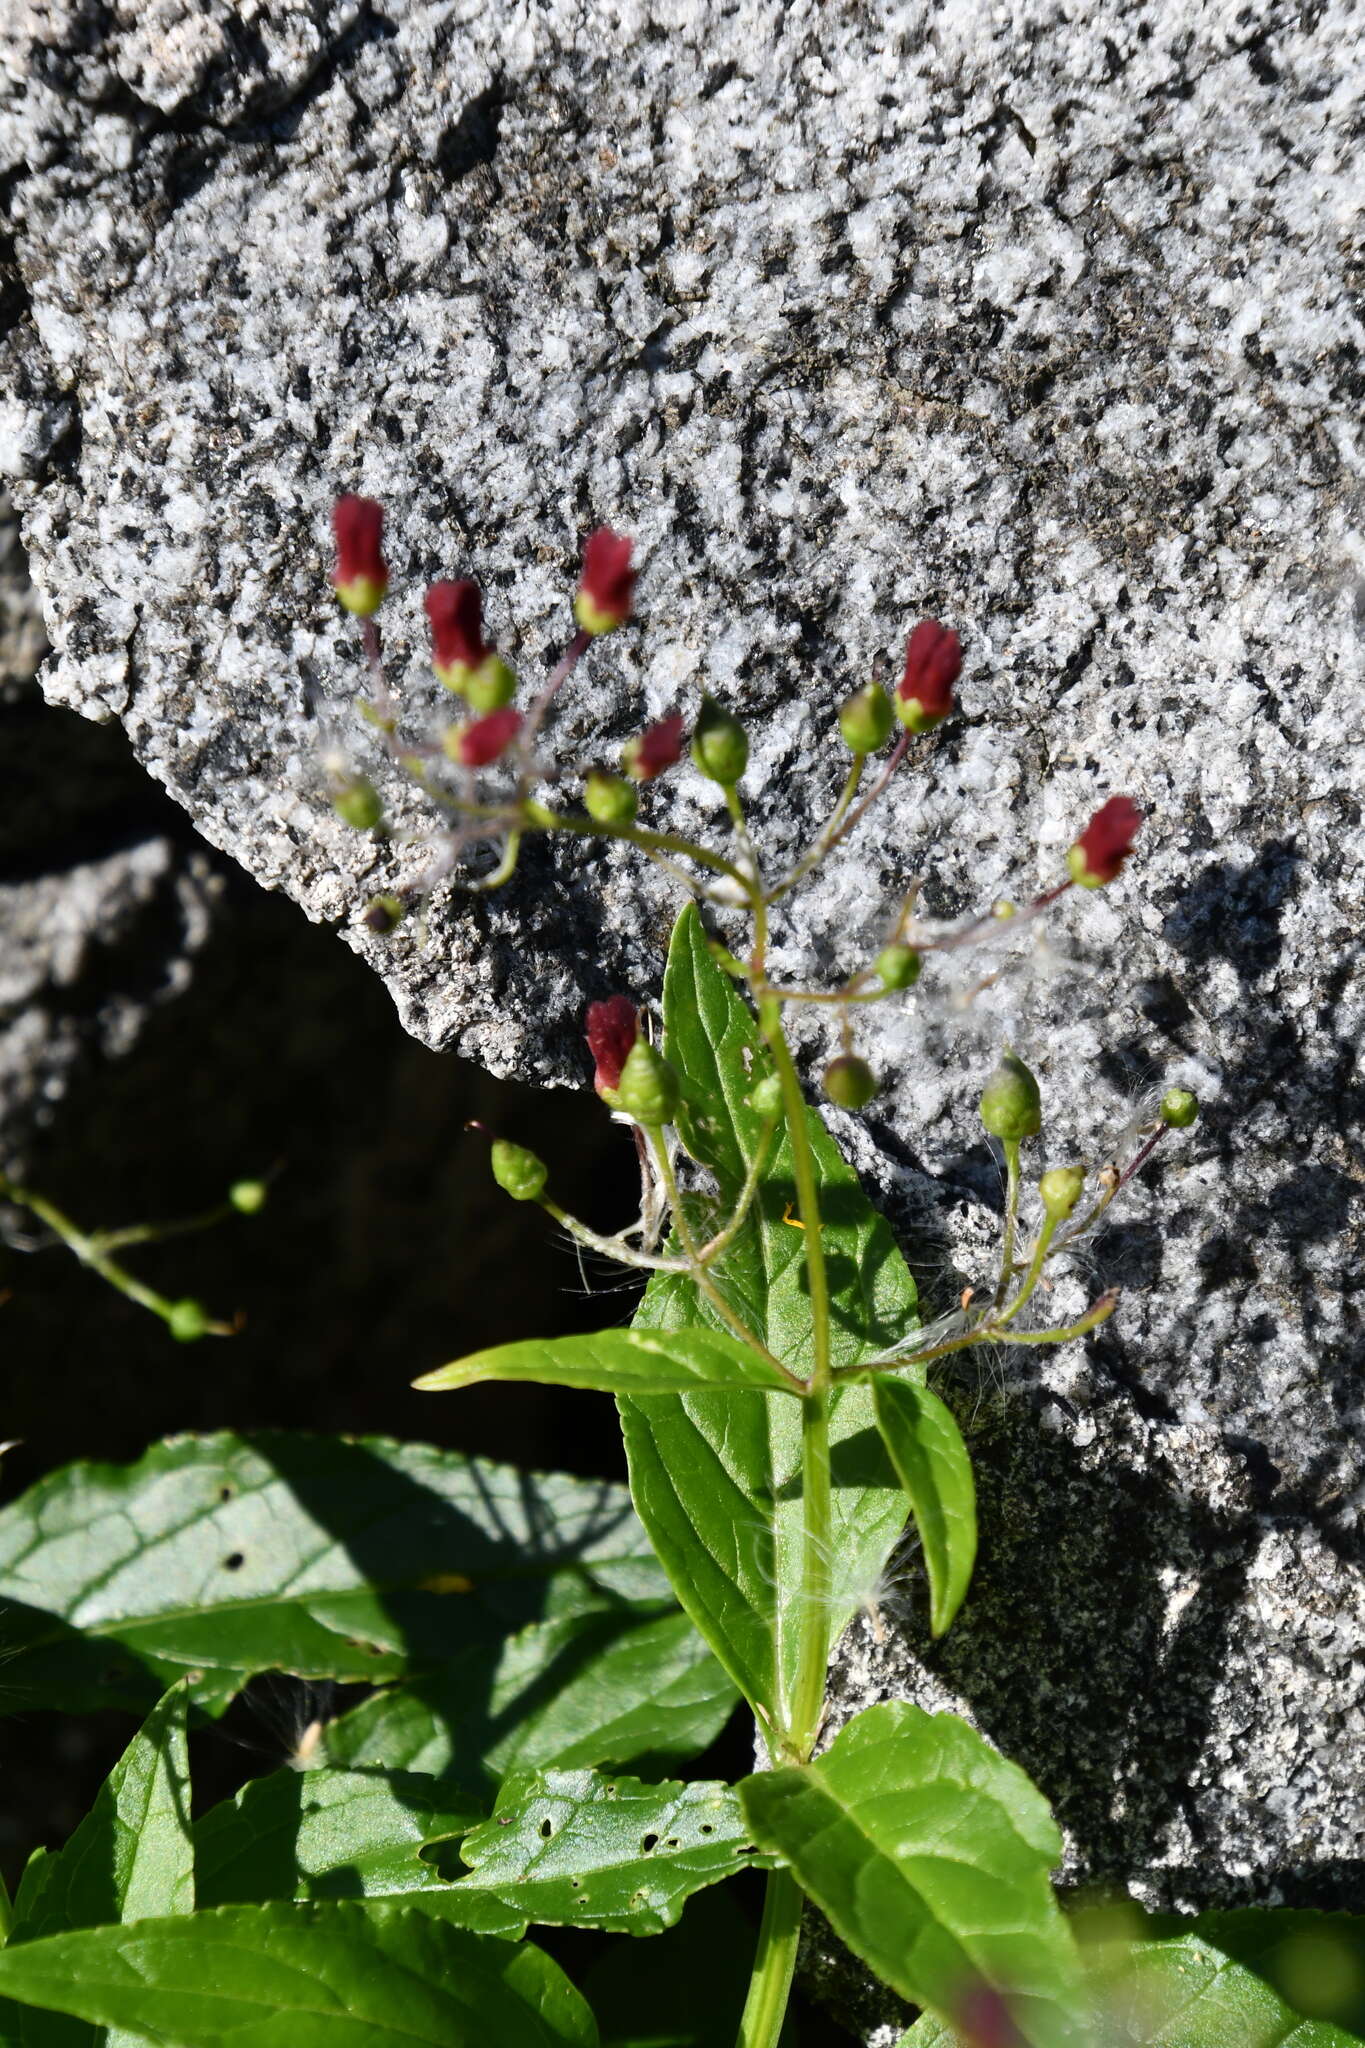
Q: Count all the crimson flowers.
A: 8